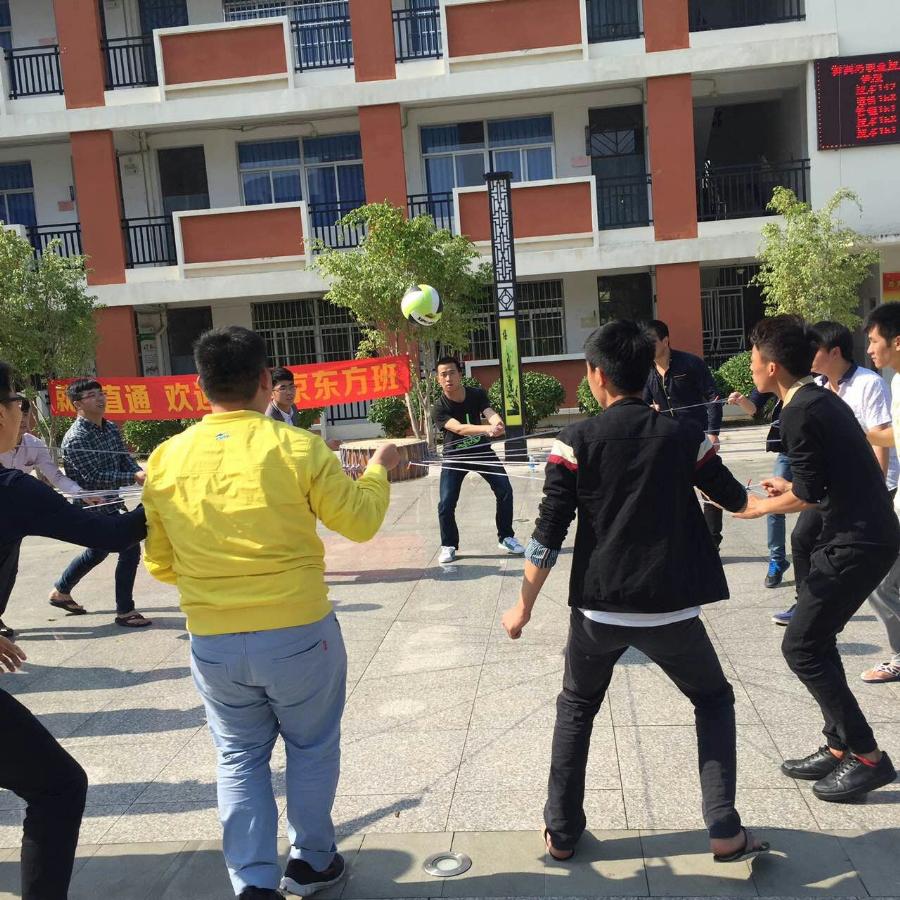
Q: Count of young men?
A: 12